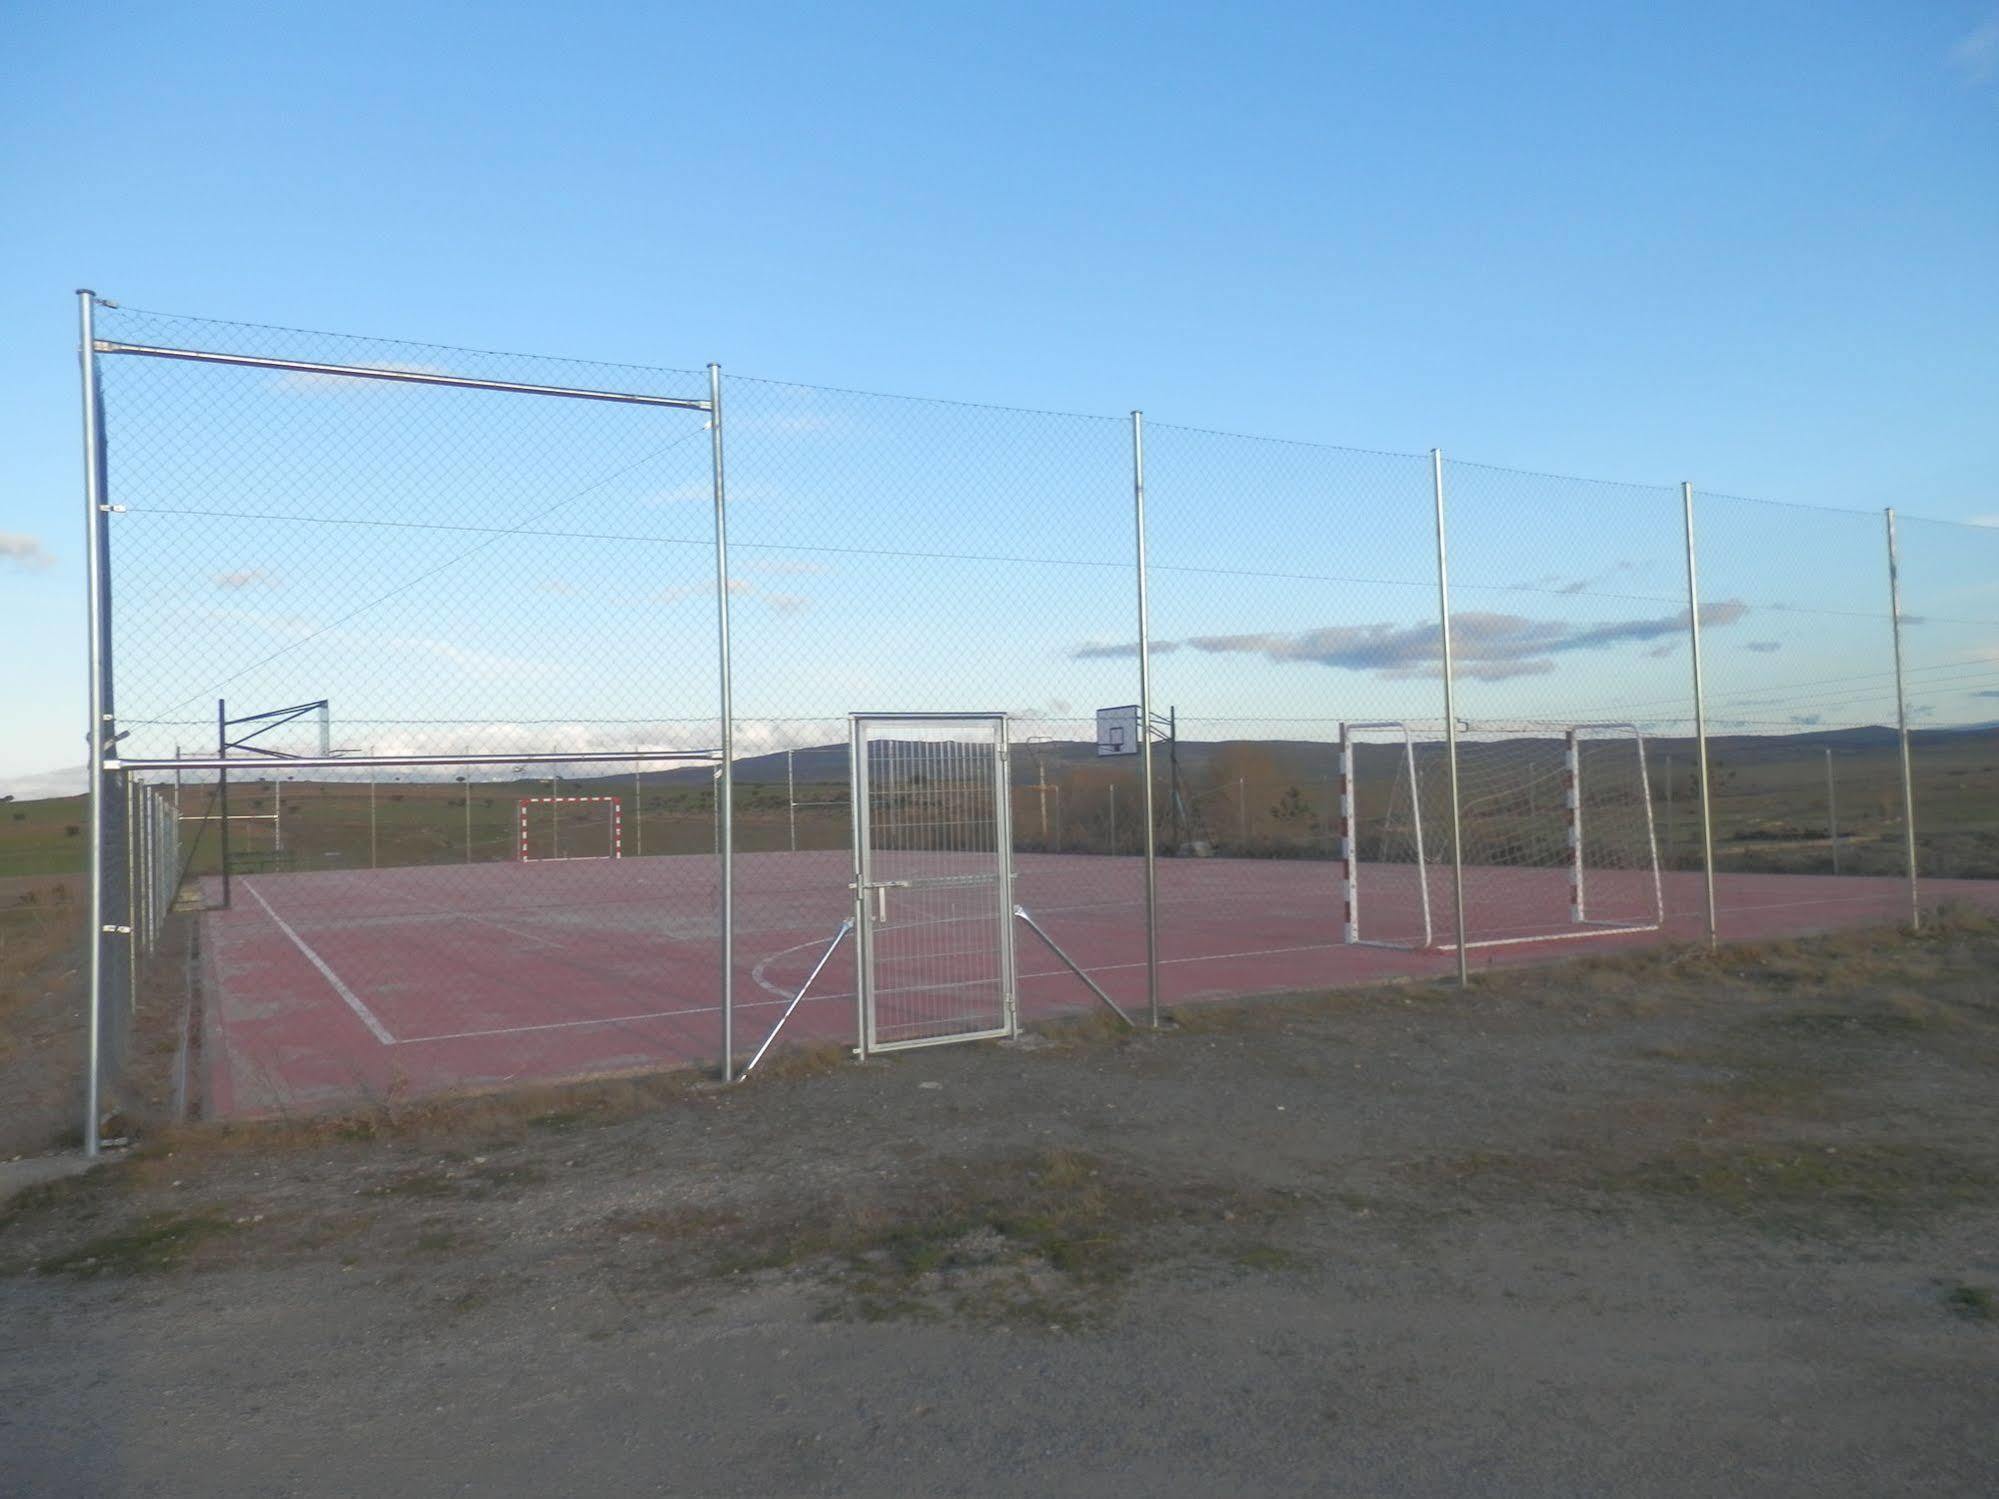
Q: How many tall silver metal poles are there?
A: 6